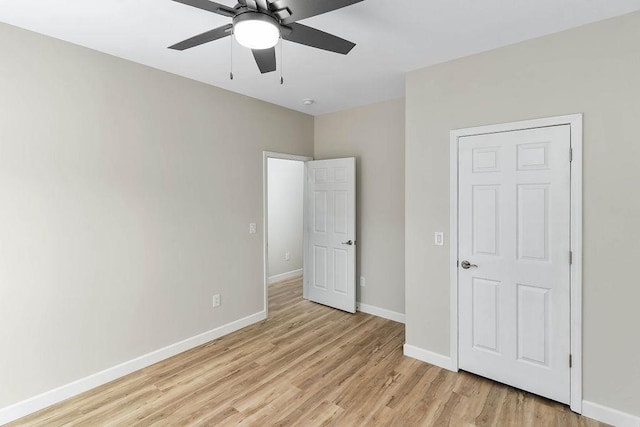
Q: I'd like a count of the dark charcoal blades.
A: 5